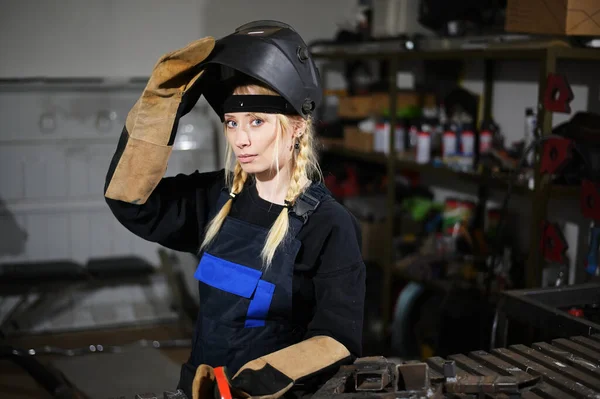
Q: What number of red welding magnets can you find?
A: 4